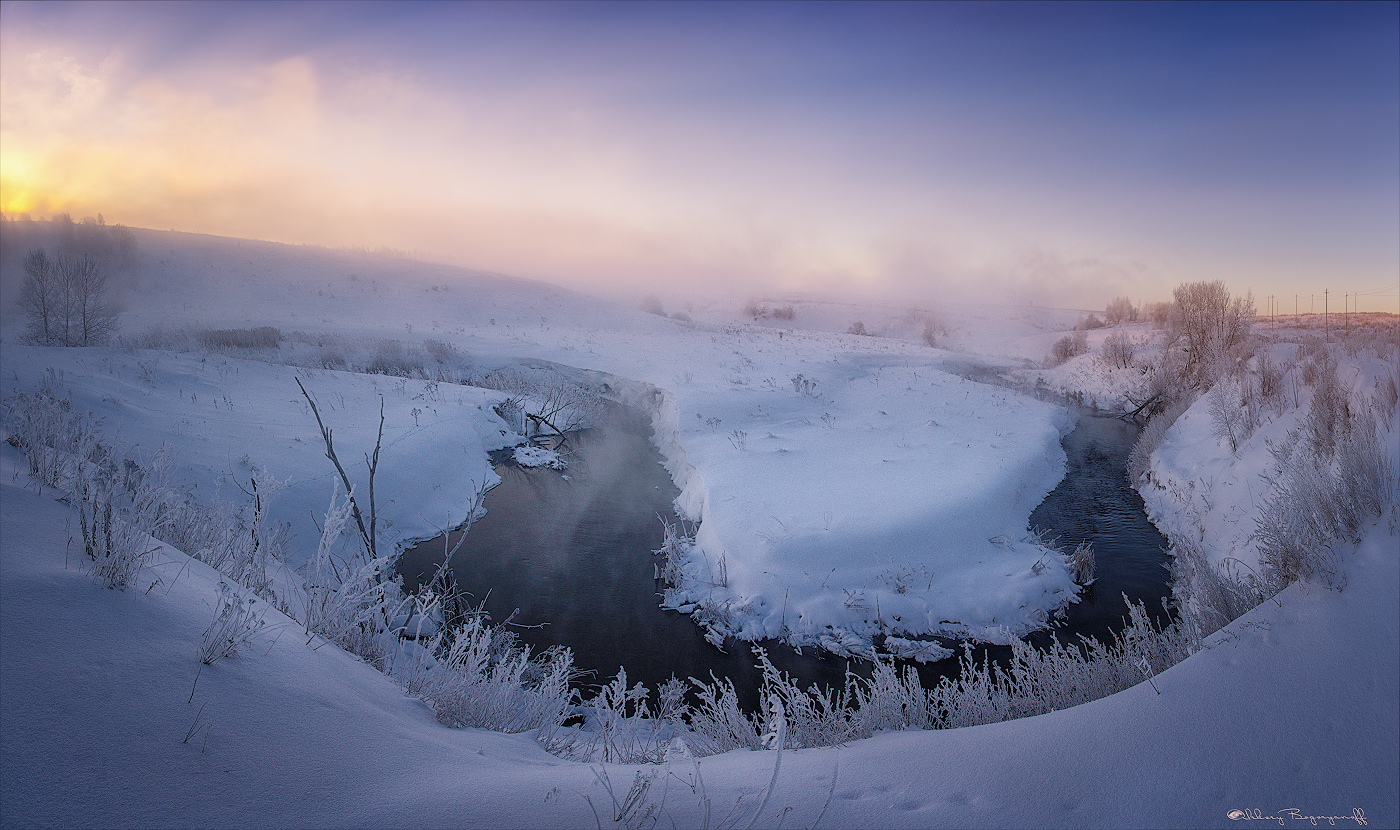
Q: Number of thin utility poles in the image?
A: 8